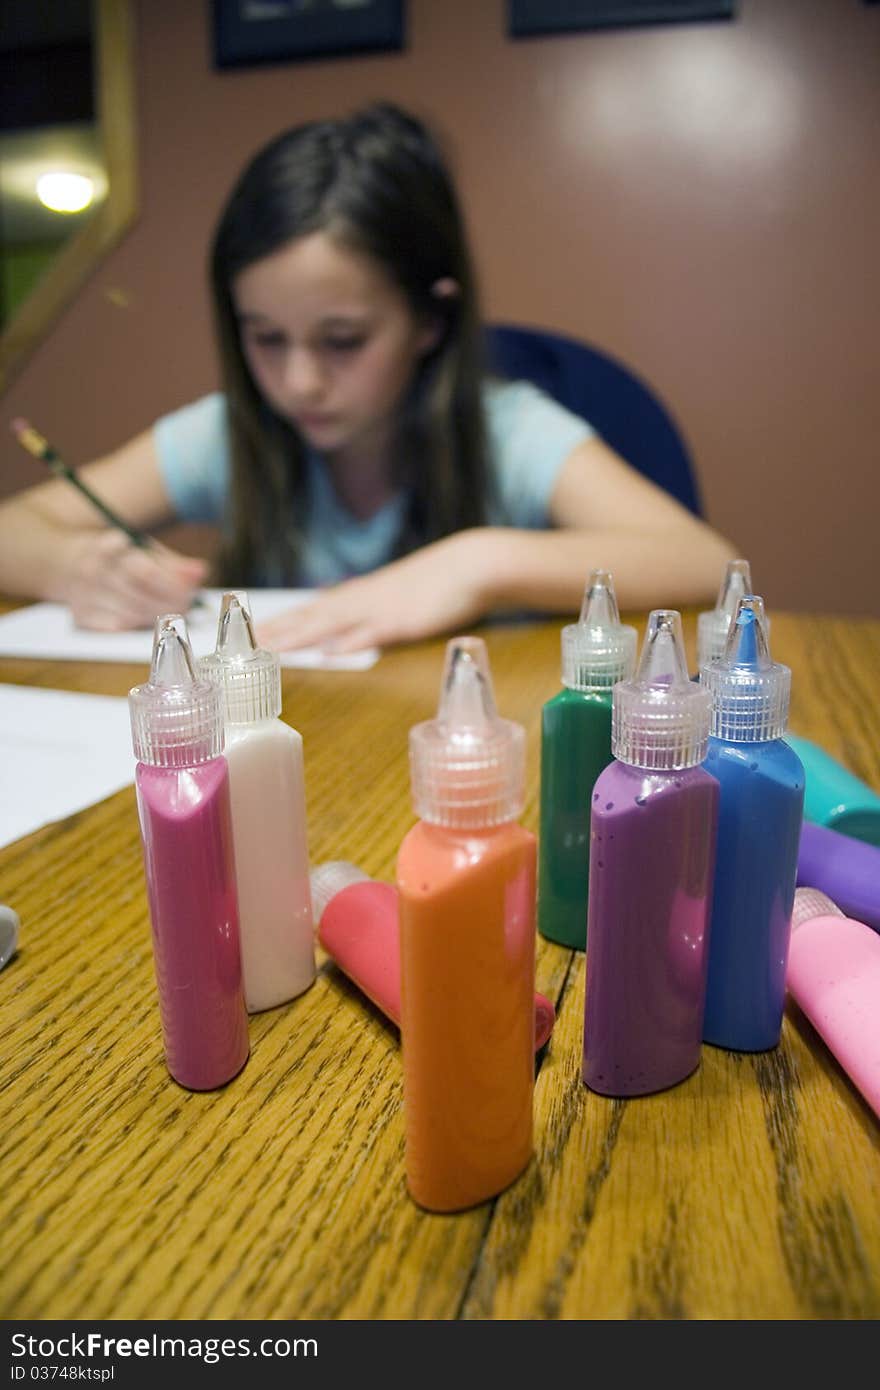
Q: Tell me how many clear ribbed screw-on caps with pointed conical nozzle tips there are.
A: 7